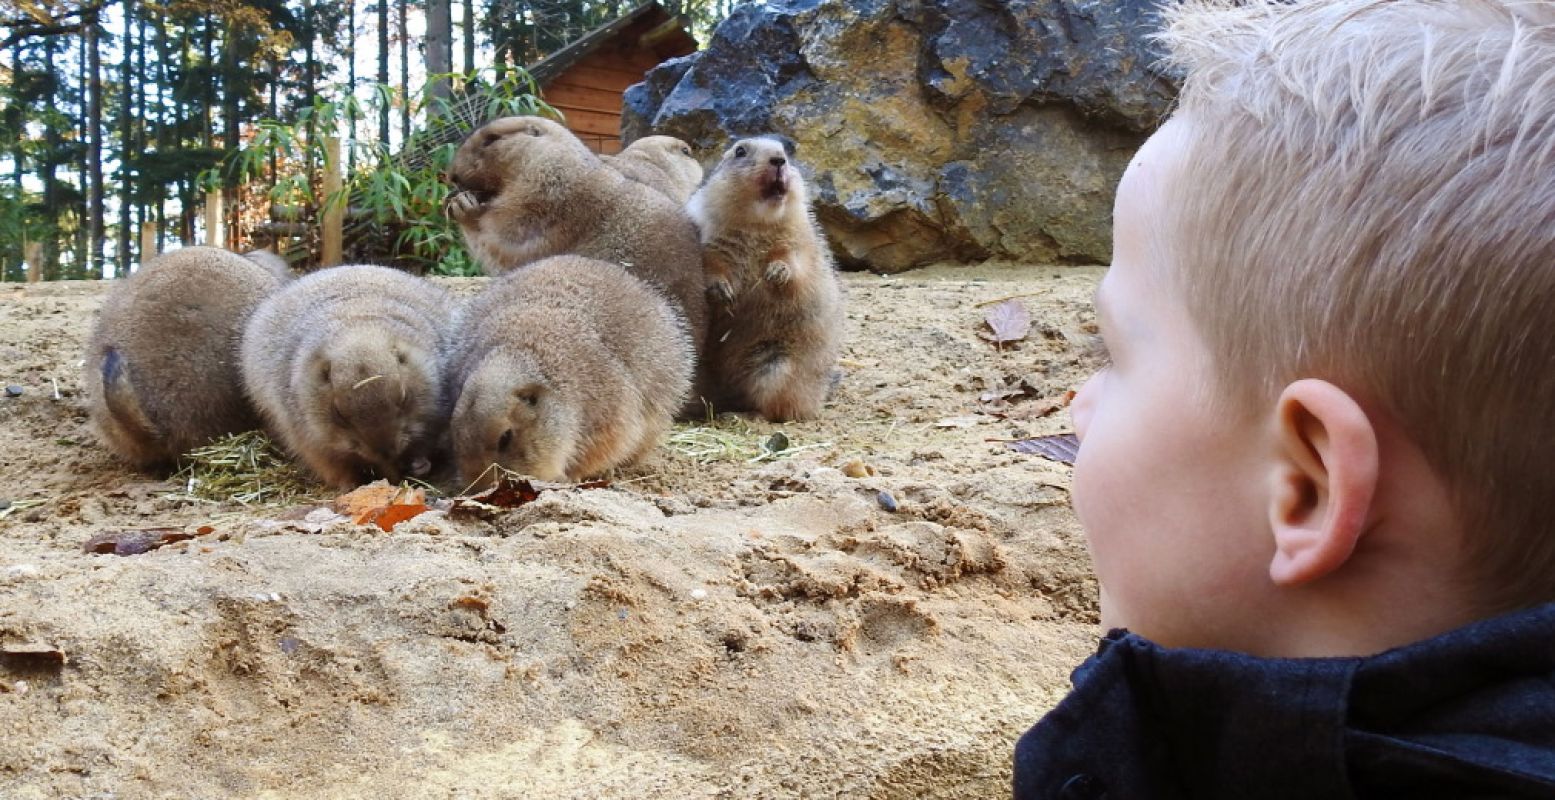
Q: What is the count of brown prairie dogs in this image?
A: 6